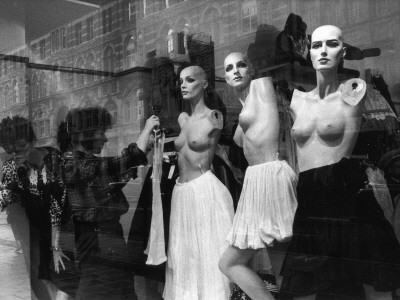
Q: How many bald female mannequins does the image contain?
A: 3